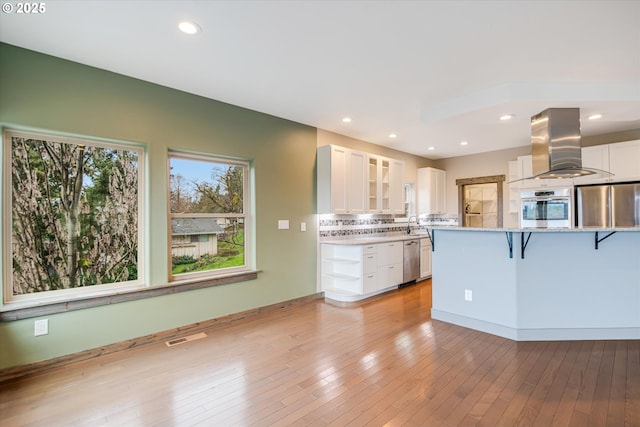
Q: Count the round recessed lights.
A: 7